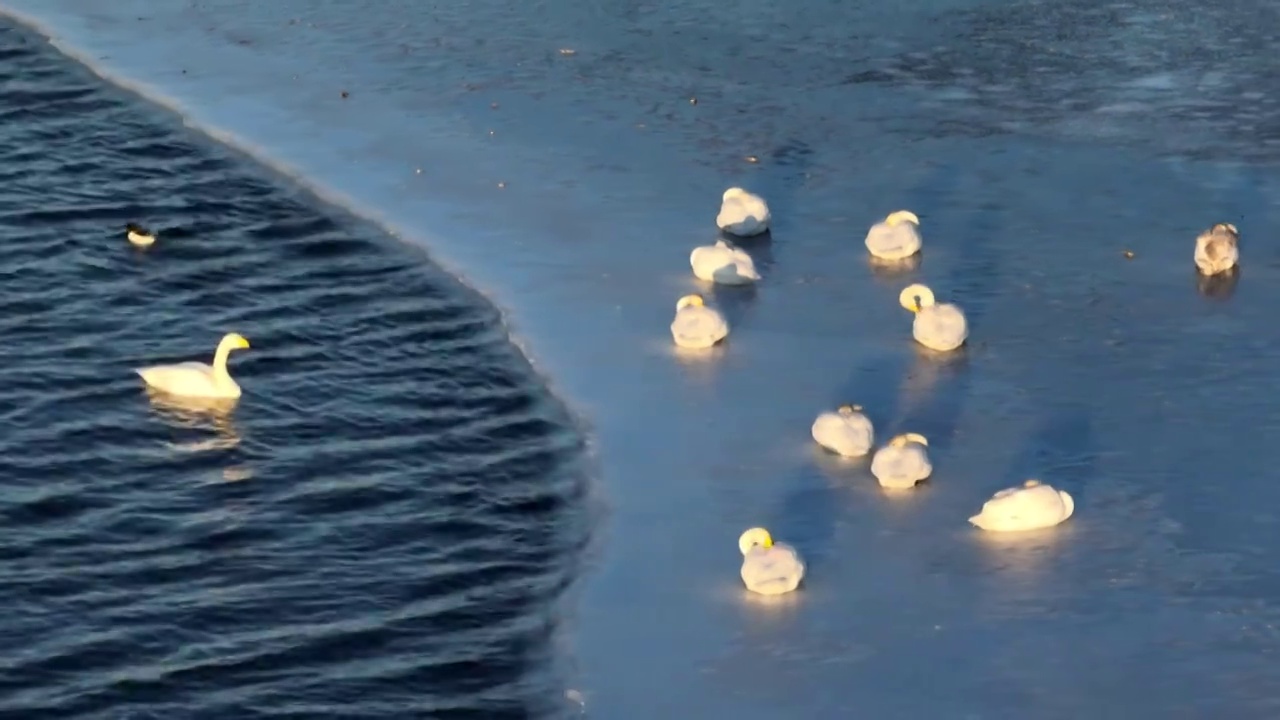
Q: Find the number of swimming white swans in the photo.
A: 1